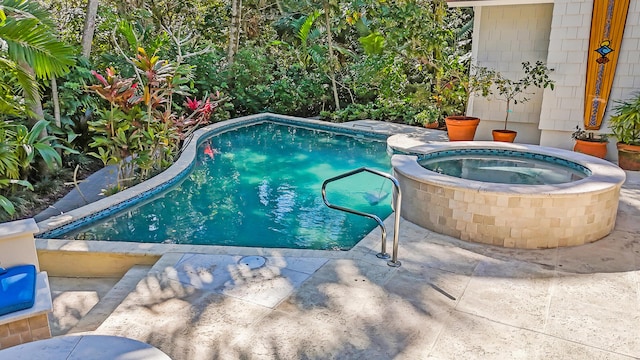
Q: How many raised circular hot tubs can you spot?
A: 1